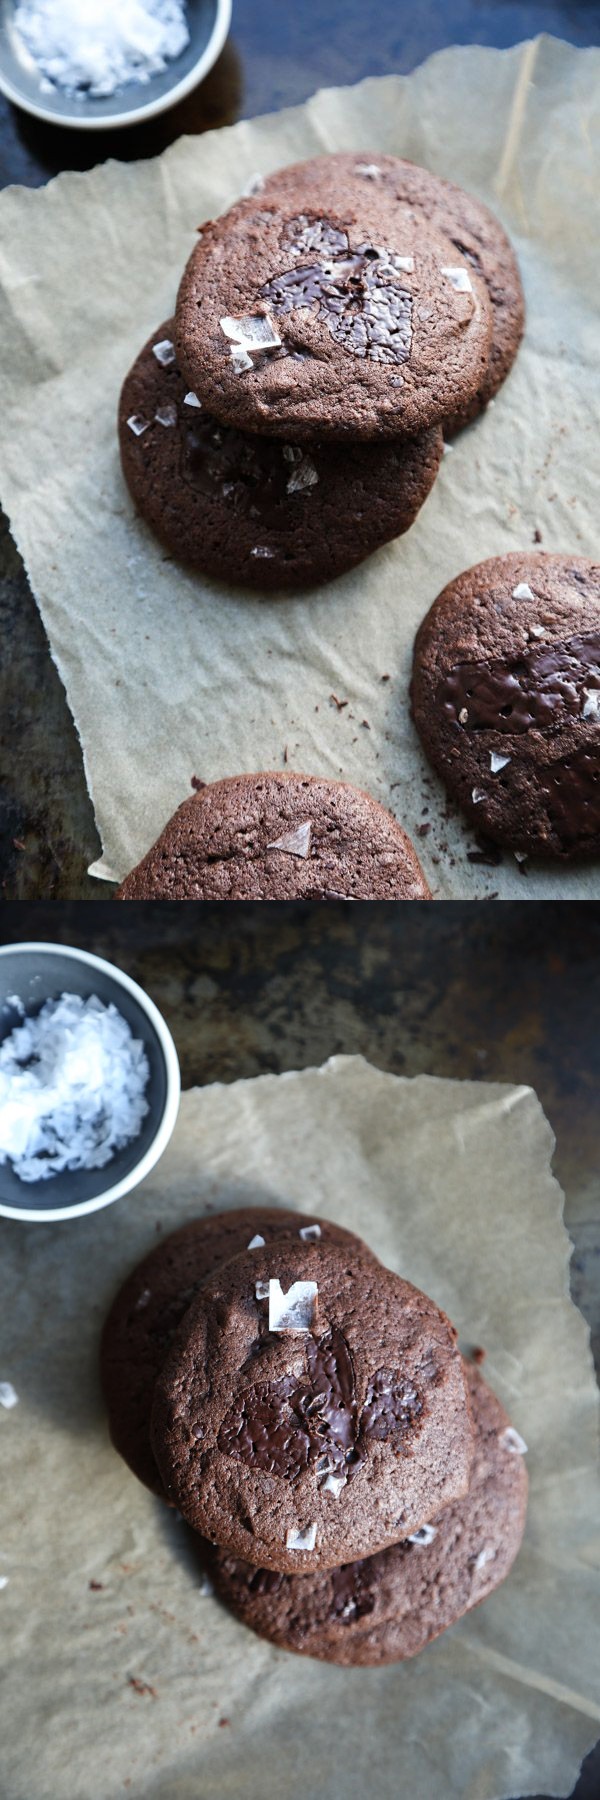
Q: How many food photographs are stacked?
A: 2